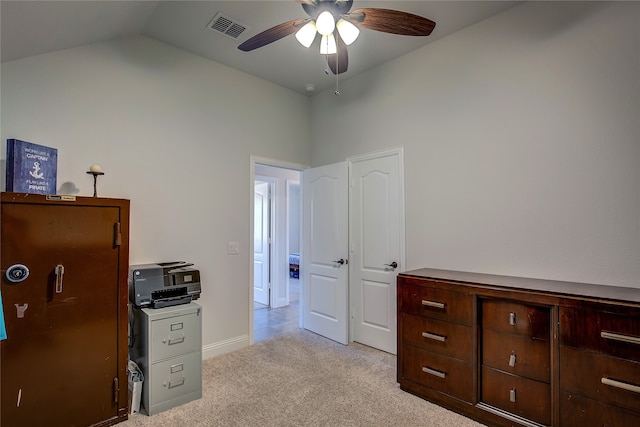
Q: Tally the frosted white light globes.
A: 4